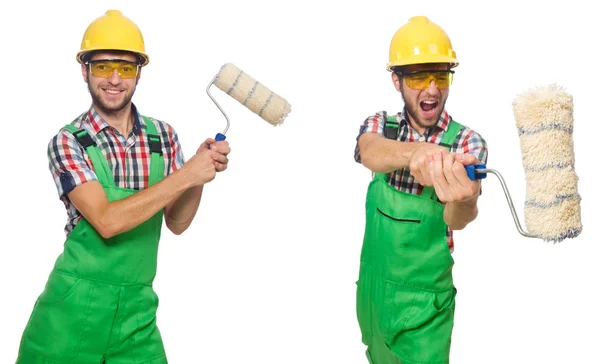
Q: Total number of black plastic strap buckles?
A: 4